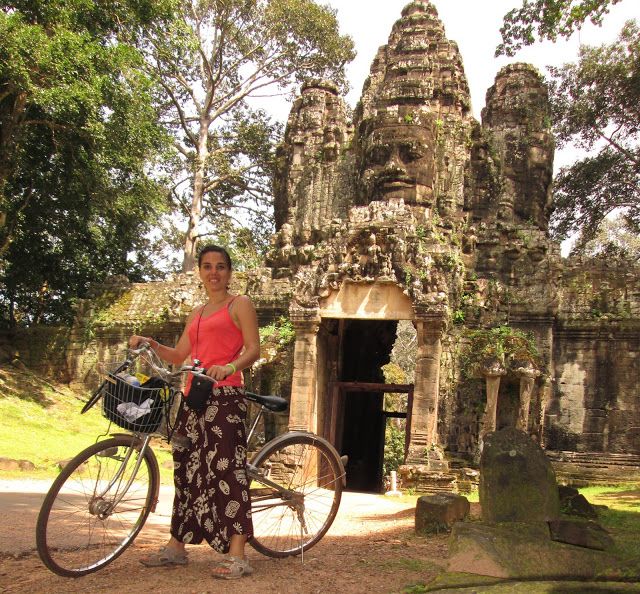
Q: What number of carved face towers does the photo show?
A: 3